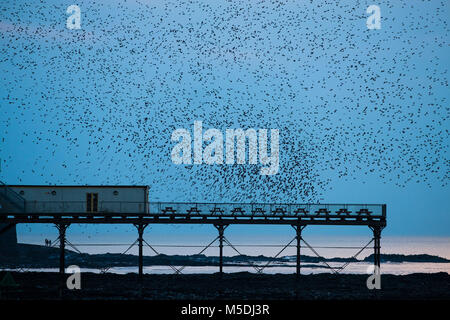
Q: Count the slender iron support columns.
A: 5